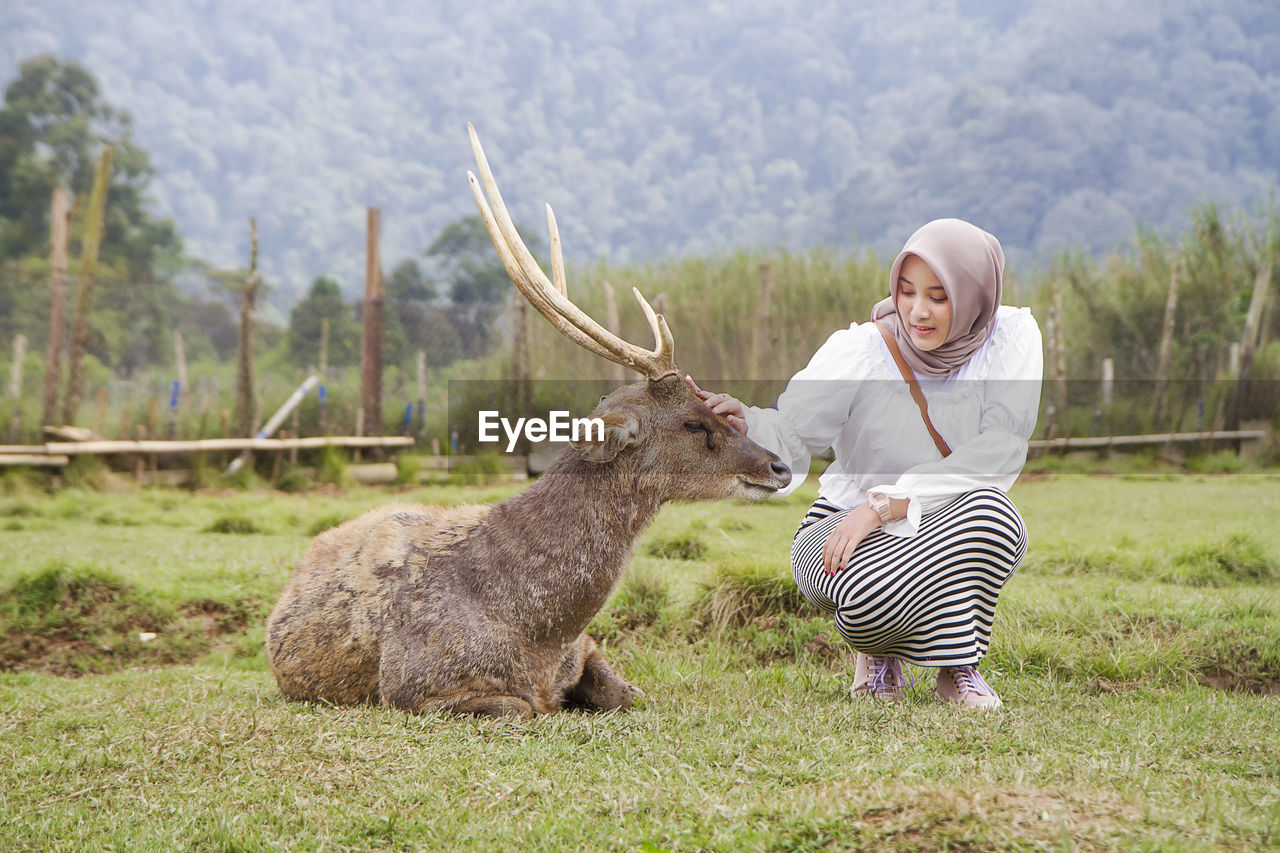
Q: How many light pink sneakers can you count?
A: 2